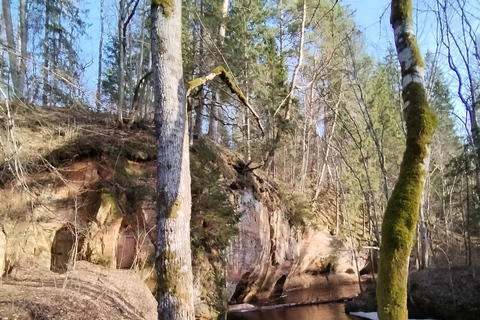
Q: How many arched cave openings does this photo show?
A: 2